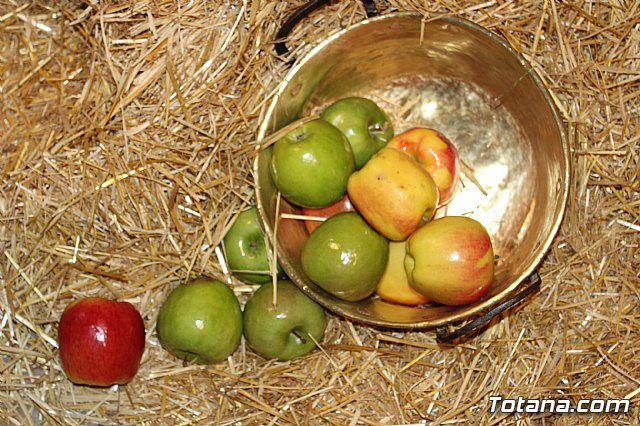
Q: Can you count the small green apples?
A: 6